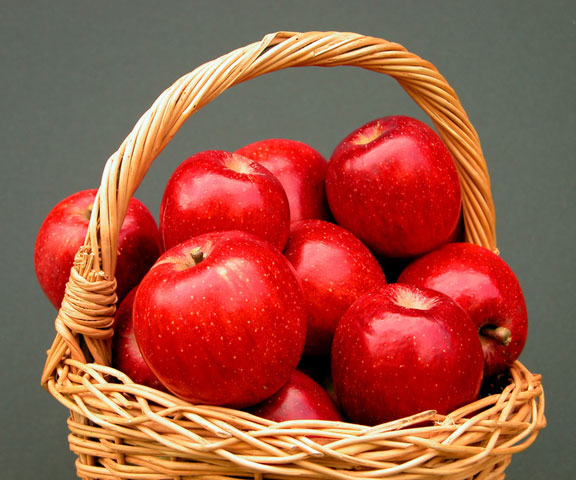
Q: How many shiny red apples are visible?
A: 10